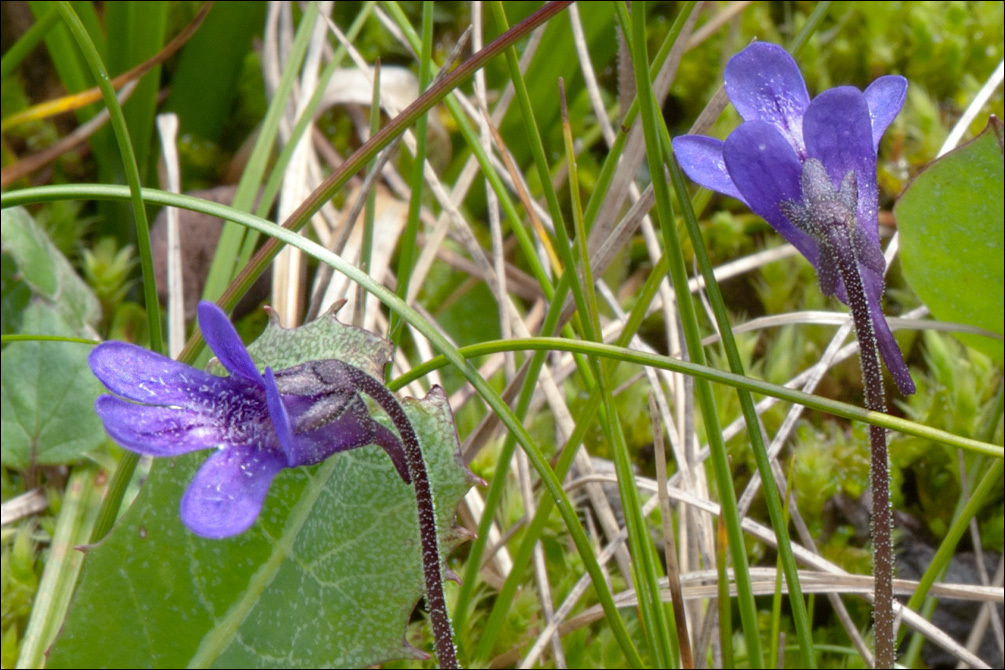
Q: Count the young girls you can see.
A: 0